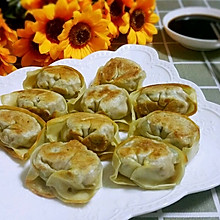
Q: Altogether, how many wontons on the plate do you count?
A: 10